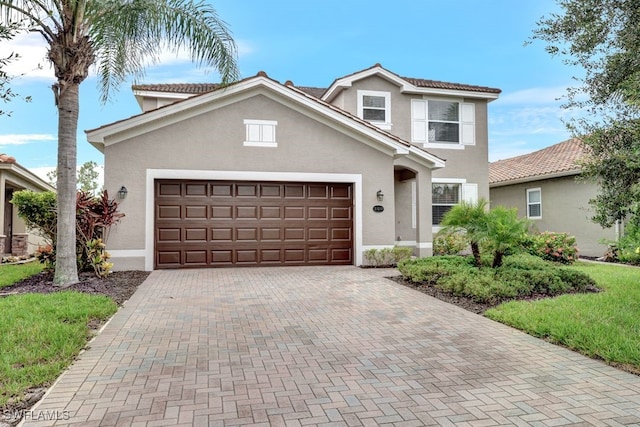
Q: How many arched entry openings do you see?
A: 1